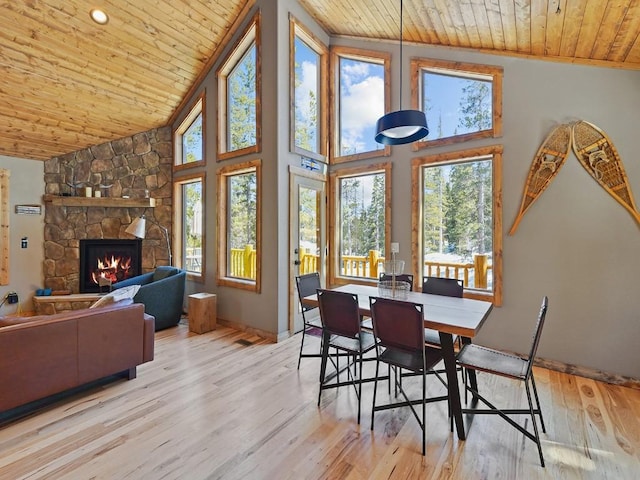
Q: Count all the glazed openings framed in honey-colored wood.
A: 10